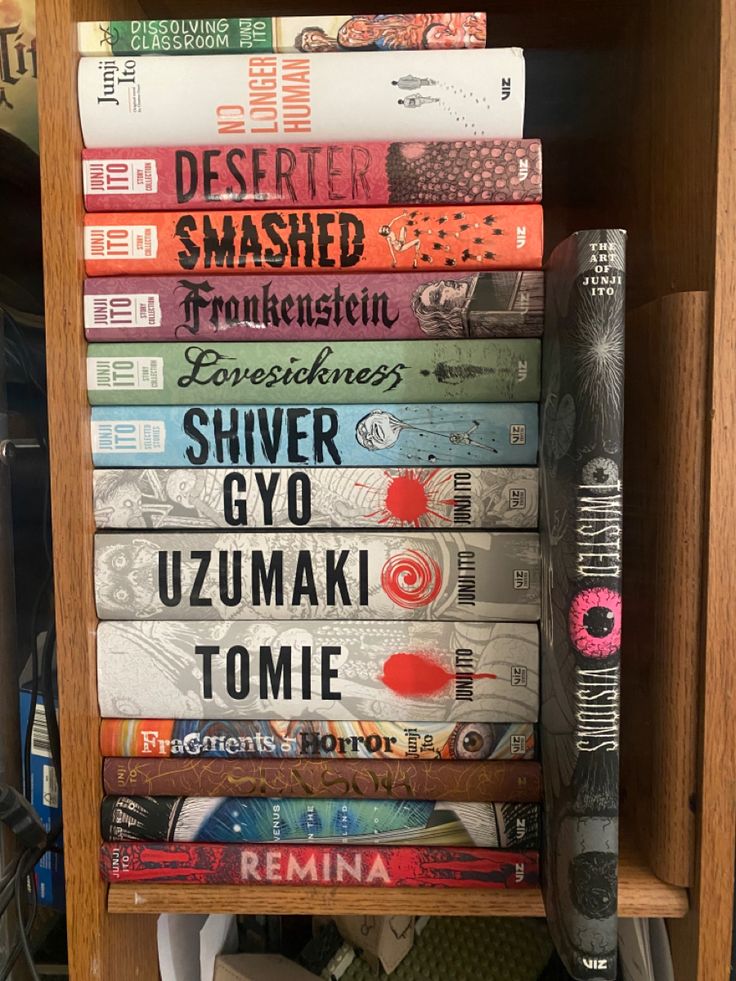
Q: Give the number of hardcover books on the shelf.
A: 14